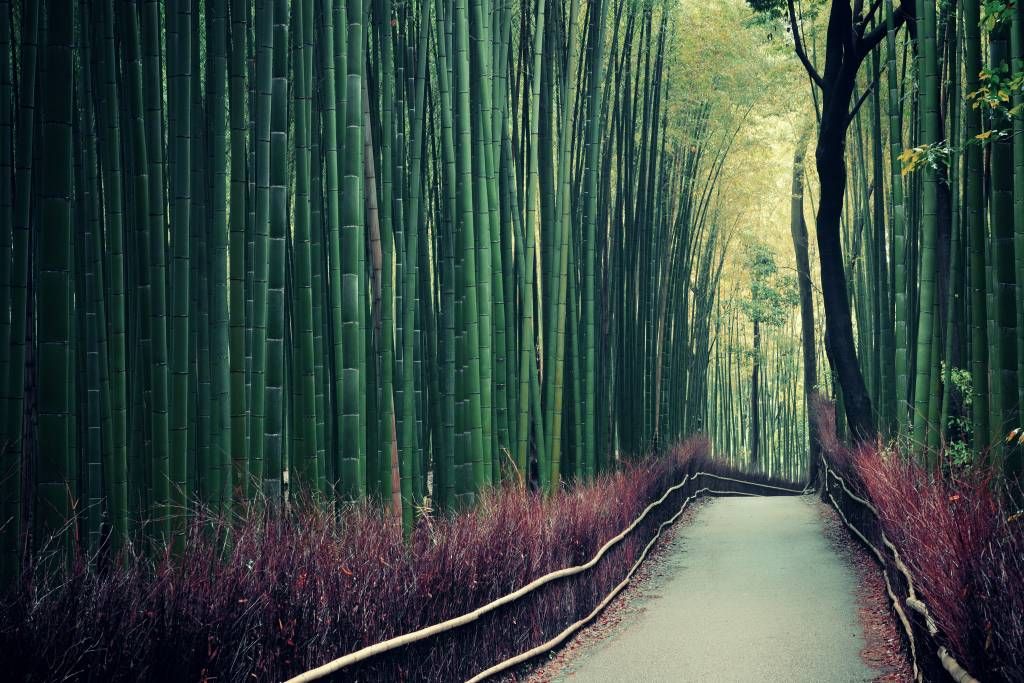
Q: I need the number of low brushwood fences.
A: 2